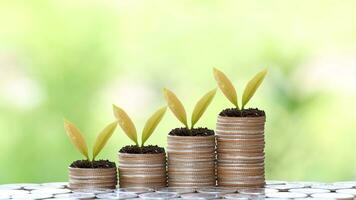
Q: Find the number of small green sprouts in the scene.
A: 4